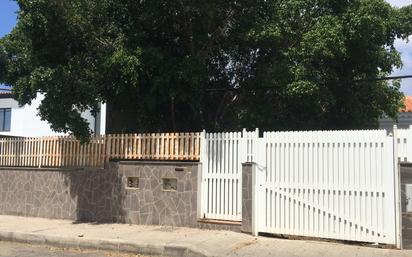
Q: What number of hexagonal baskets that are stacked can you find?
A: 0